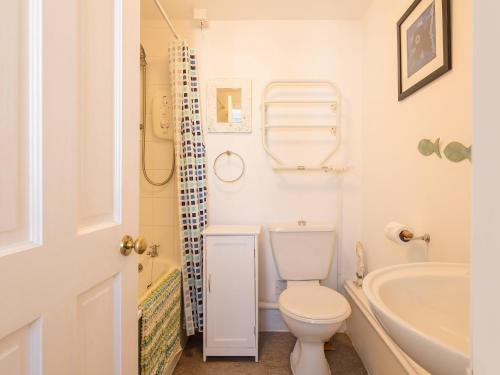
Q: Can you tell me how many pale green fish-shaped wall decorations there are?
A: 2